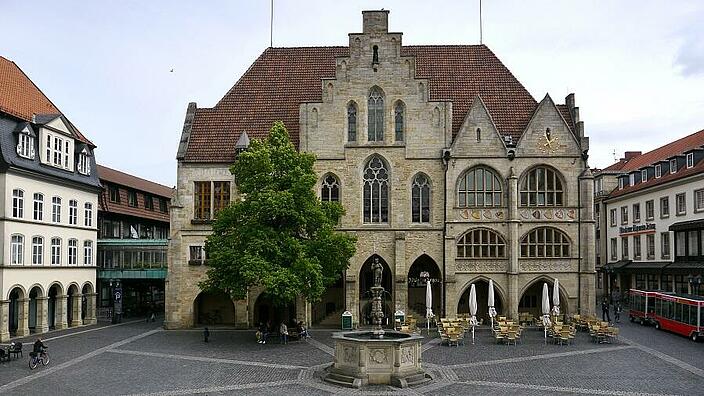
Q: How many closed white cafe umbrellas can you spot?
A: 5